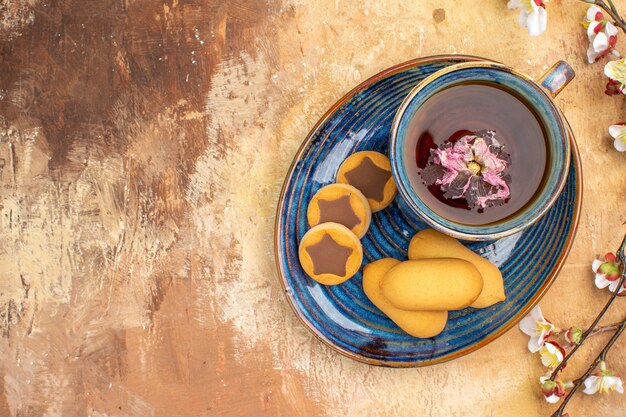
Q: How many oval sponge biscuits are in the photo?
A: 3